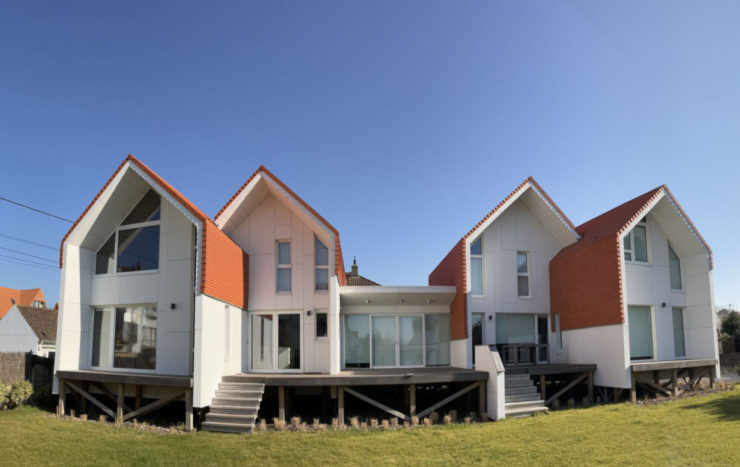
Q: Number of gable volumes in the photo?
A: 4